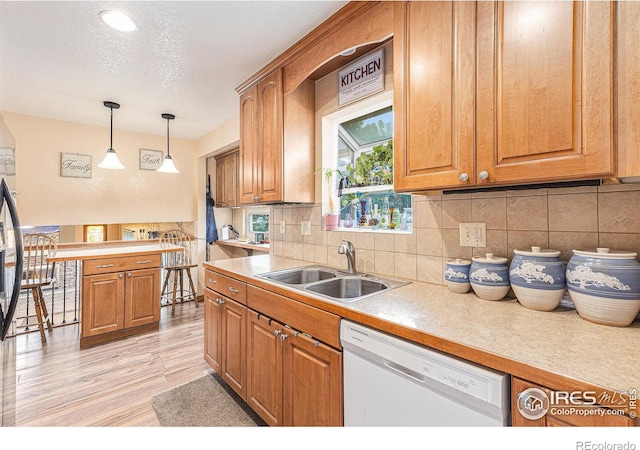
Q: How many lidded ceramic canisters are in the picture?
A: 4